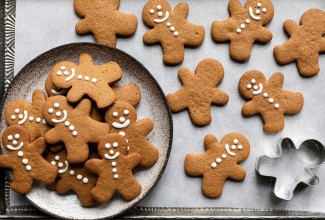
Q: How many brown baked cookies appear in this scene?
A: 15